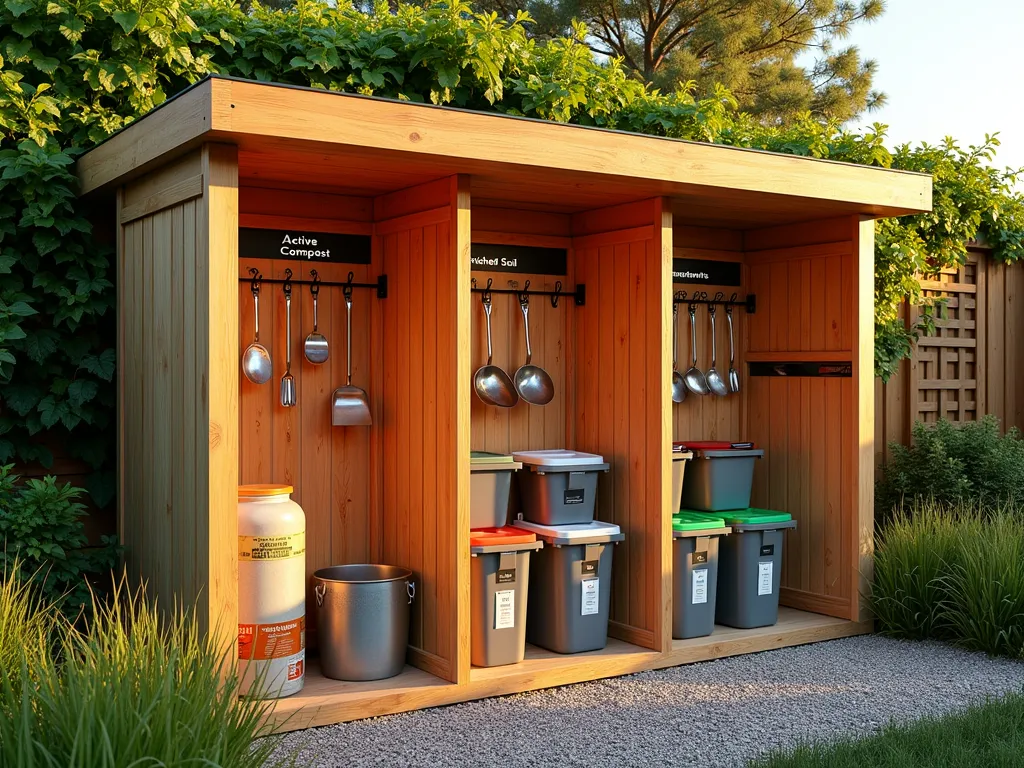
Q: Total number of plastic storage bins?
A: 8